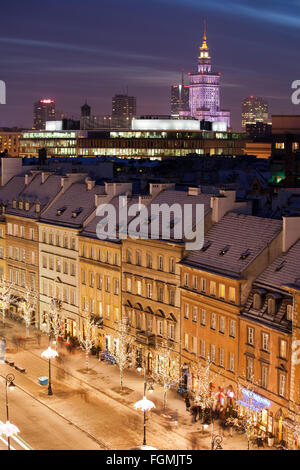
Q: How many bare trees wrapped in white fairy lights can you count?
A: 8